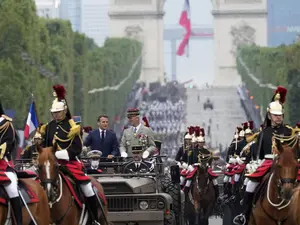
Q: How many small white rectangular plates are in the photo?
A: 1